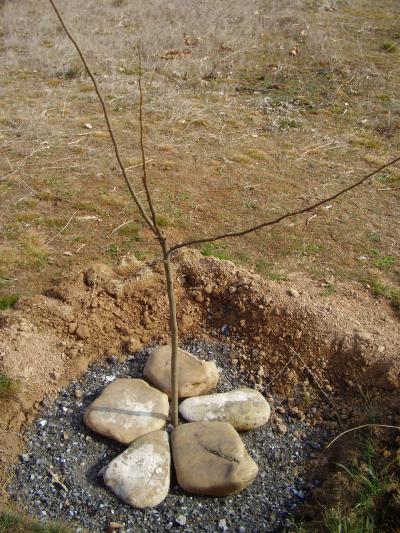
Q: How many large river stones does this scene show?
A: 5